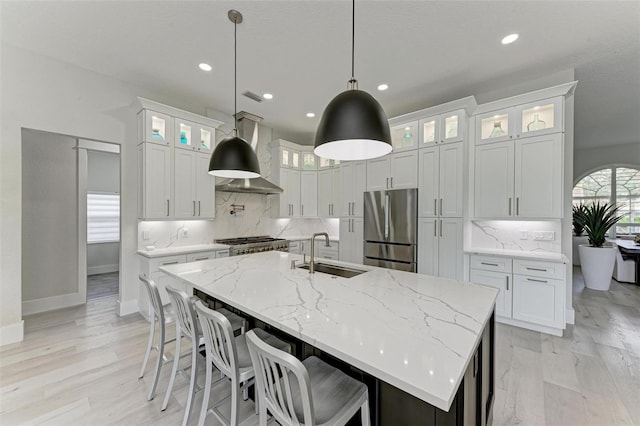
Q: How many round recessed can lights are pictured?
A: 5